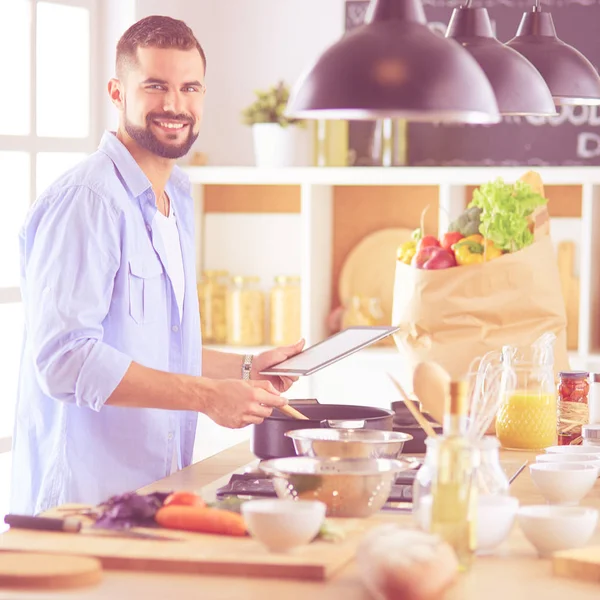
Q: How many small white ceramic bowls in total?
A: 6